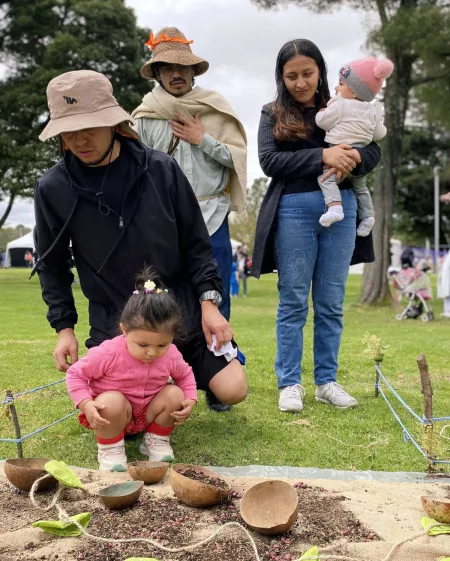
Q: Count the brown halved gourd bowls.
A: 6